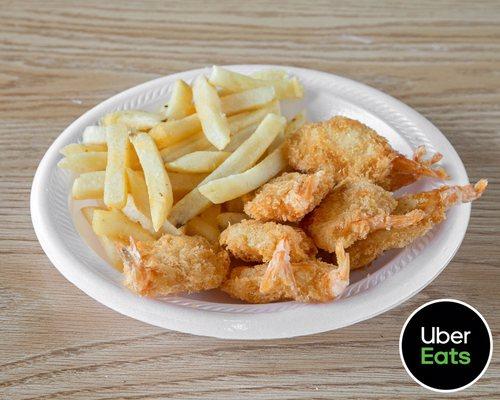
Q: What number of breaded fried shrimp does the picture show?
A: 7